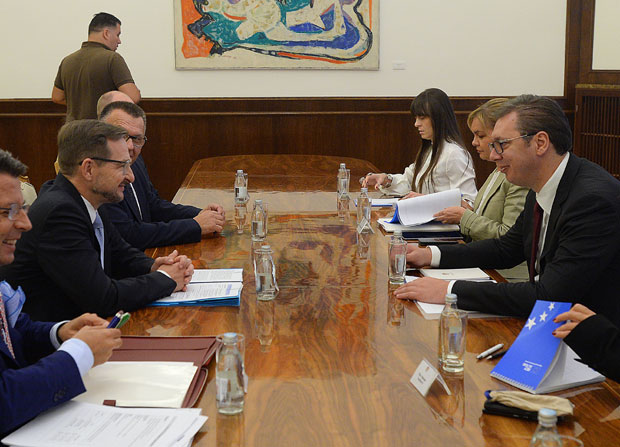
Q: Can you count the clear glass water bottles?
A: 9